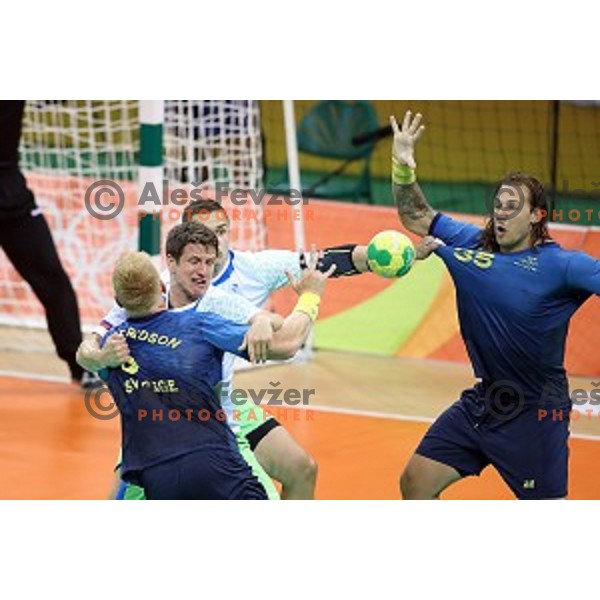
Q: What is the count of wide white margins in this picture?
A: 2